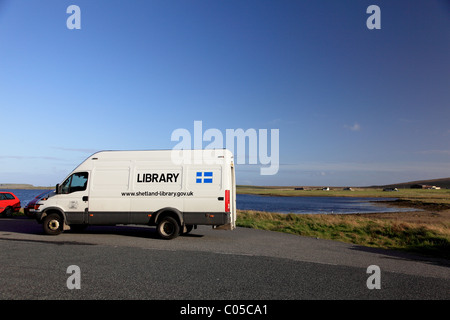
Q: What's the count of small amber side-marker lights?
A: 3